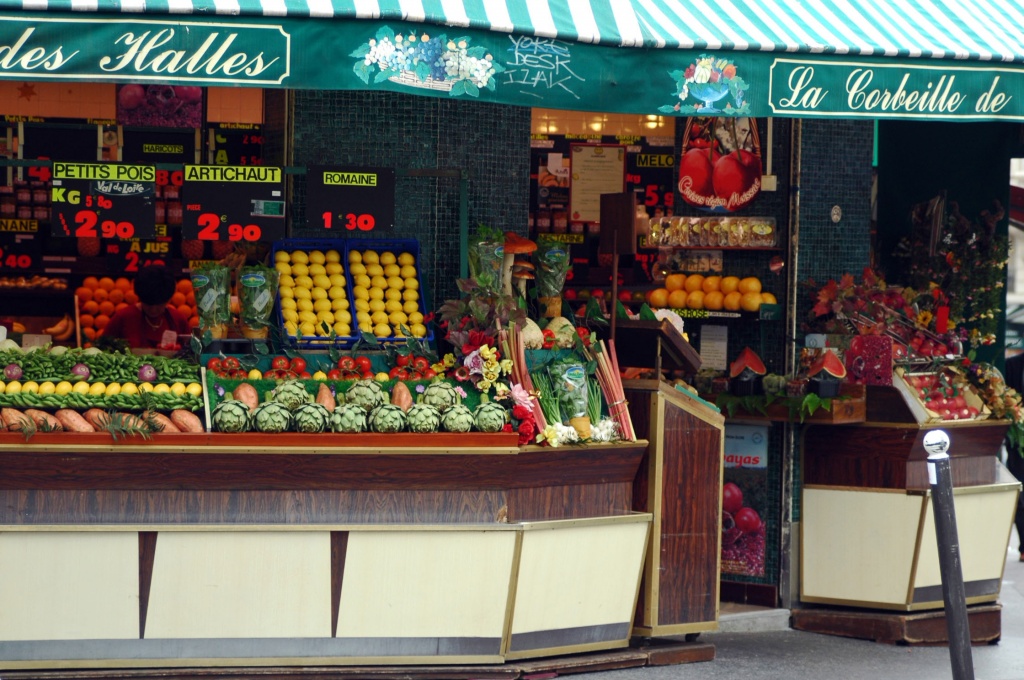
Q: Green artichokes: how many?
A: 11